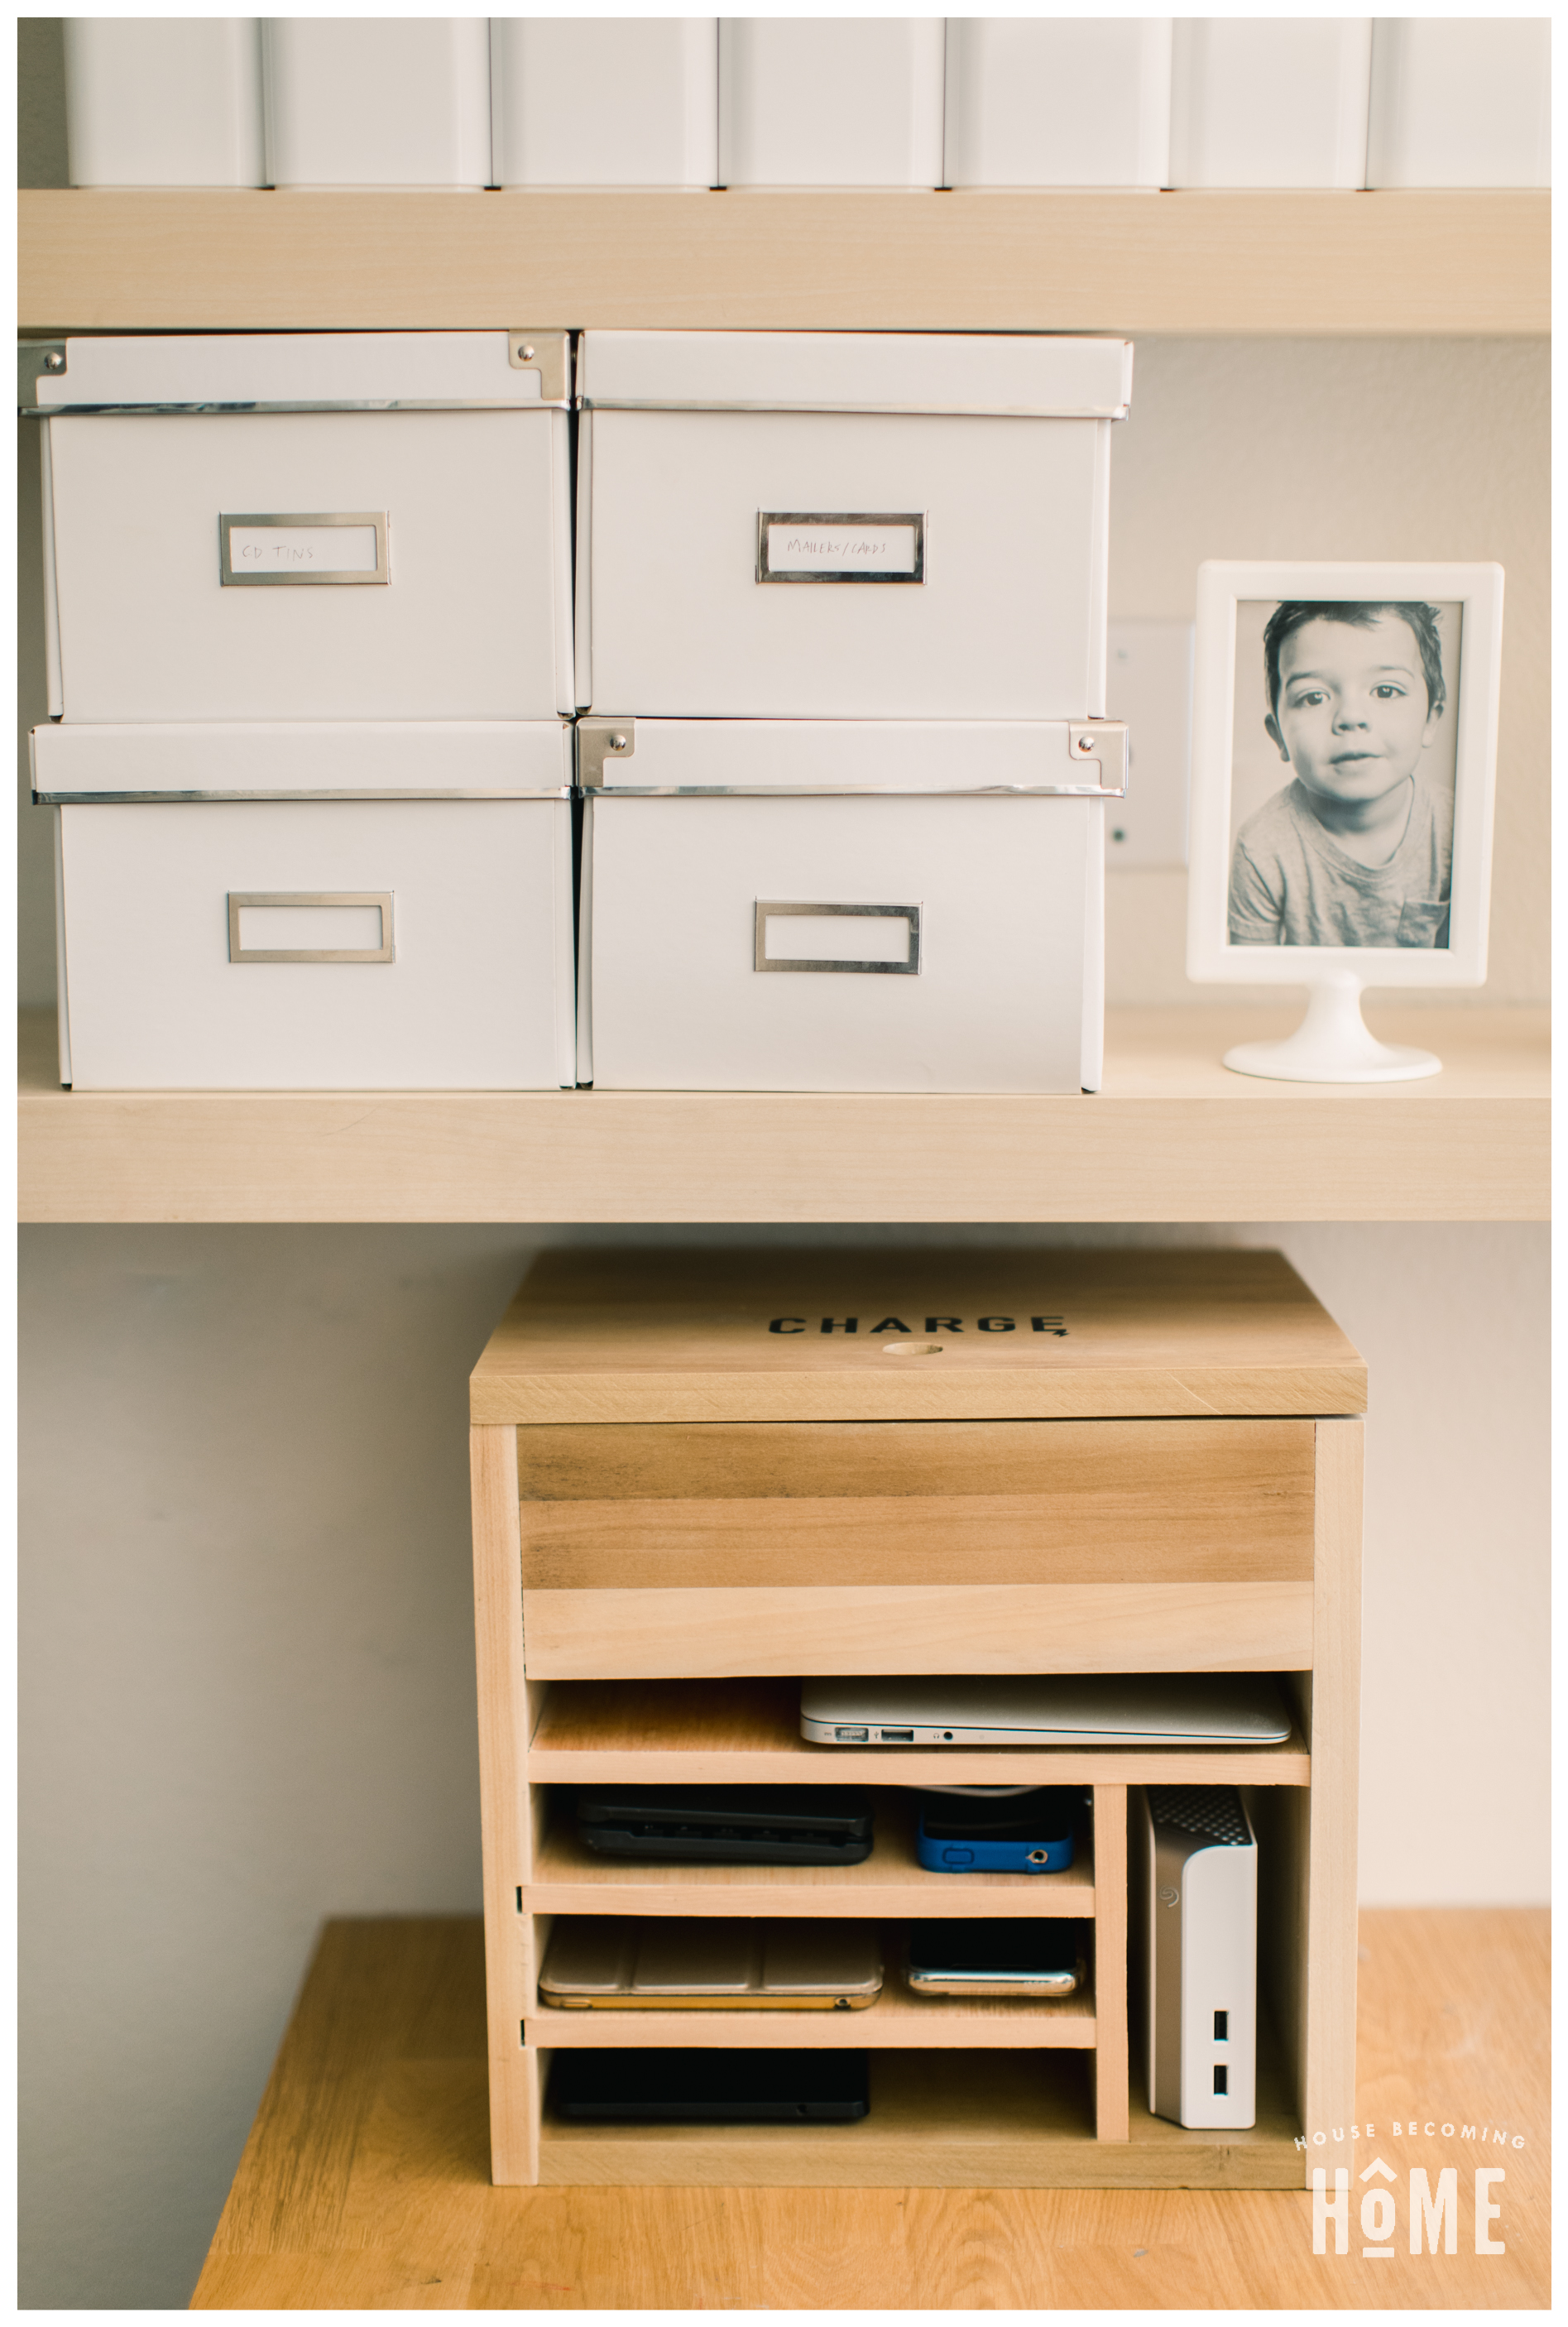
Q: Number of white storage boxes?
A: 4